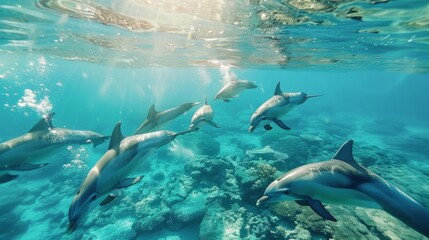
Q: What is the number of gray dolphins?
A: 7